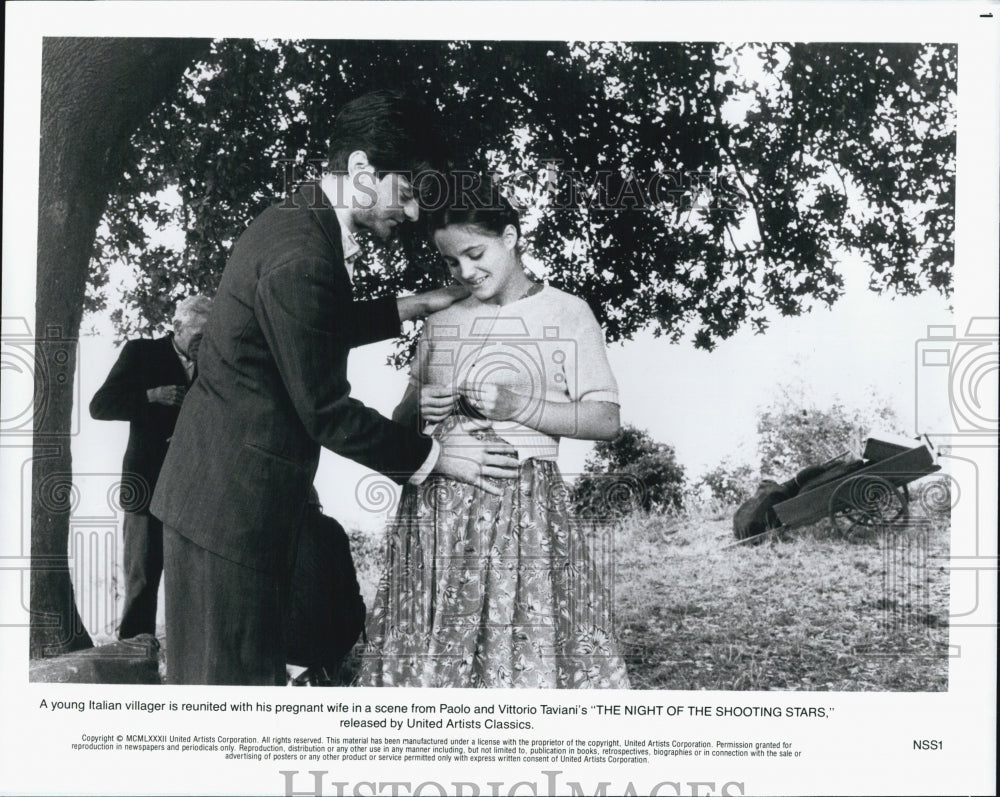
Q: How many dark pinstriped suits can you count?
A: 1